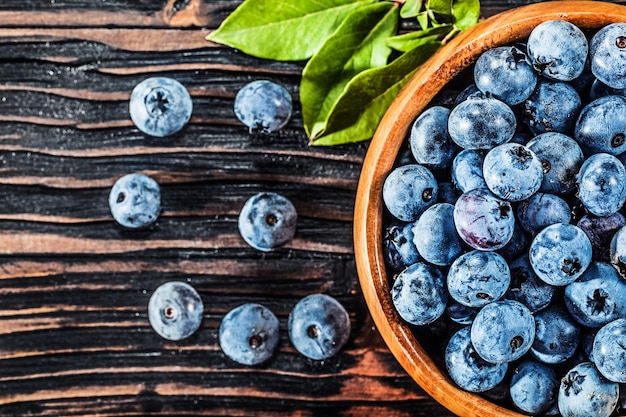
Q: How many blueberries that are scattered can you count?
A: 7